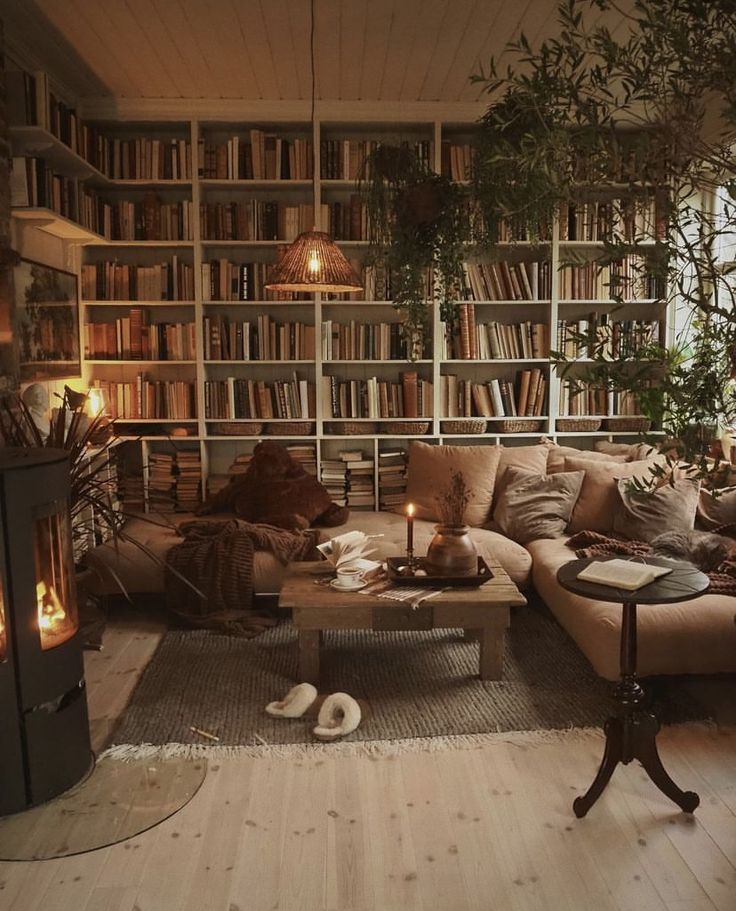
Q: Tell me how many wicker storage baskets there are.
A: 8